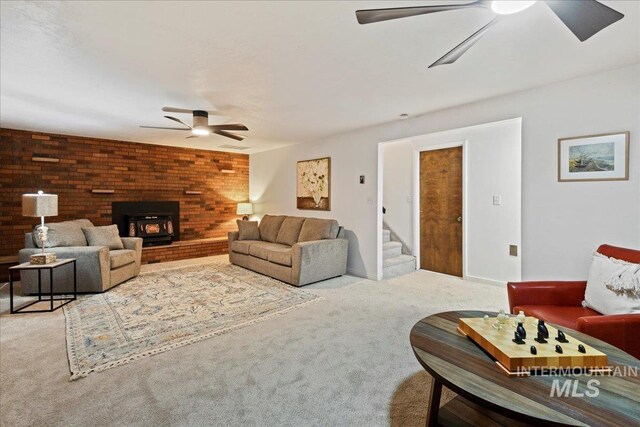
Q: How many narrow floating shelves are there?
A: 4